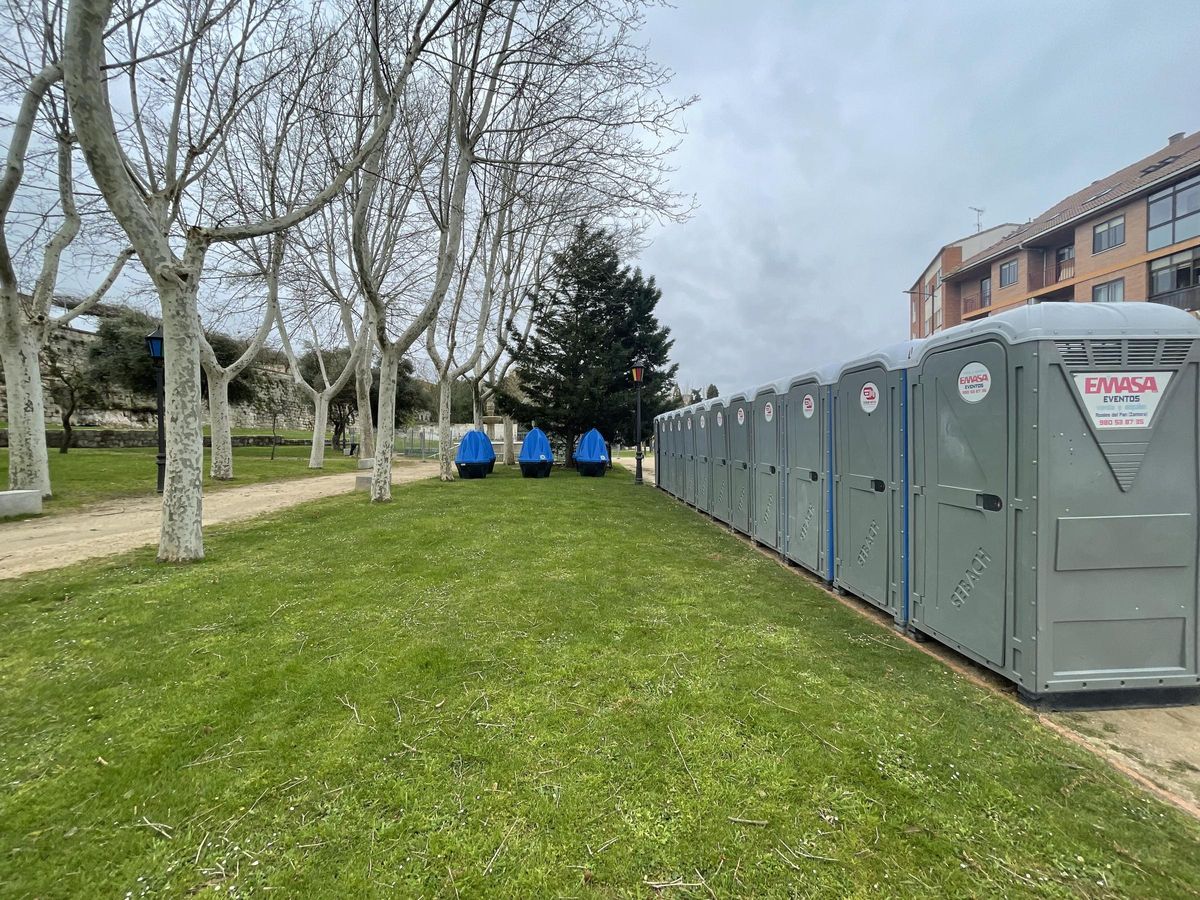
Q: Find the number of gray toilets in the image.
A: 12